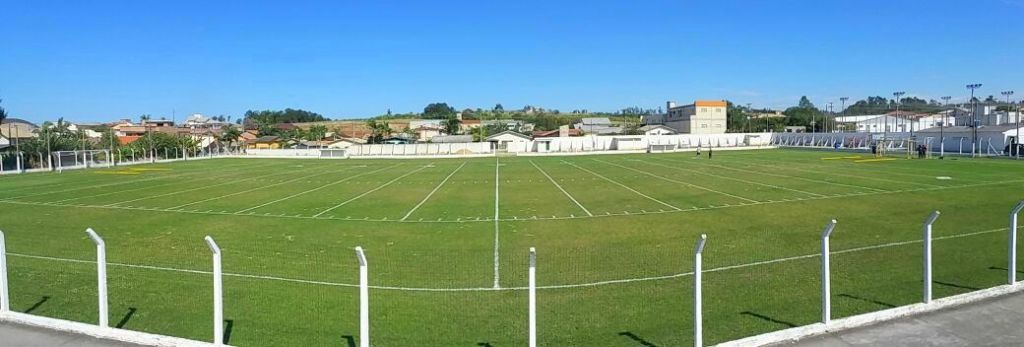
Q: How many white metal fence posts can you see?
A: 9